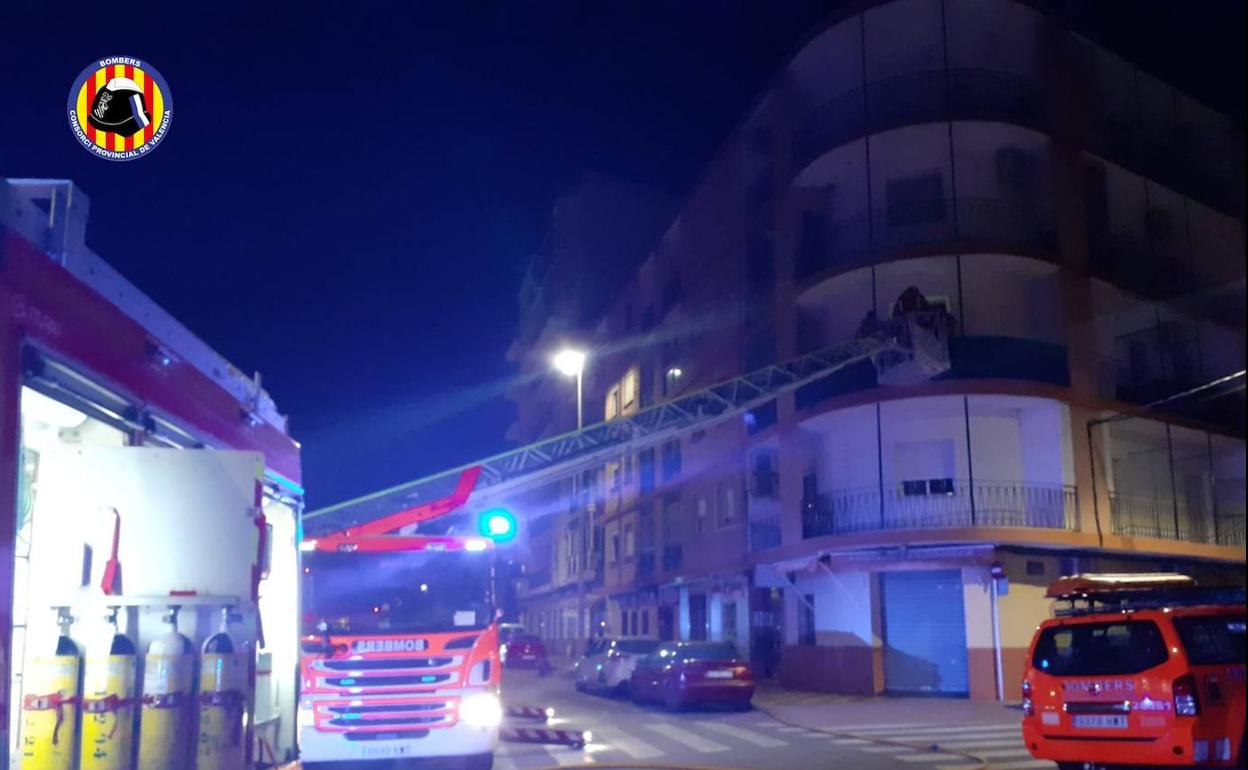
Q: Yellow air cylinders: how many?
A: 4